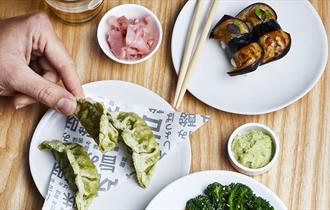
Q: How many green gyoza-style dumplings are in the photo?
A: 3